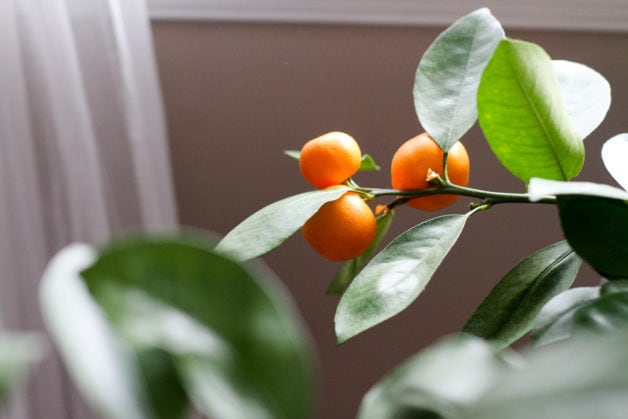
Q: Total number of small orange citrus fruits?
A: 3